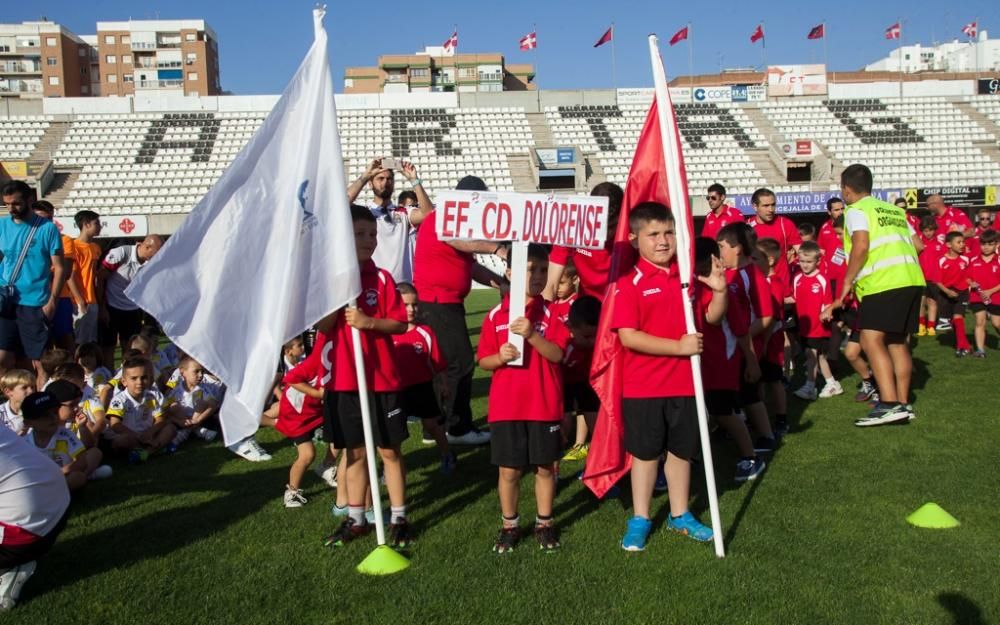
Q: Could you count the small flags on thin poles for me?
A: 8